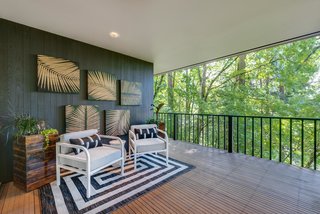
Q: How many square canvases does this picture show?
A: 5